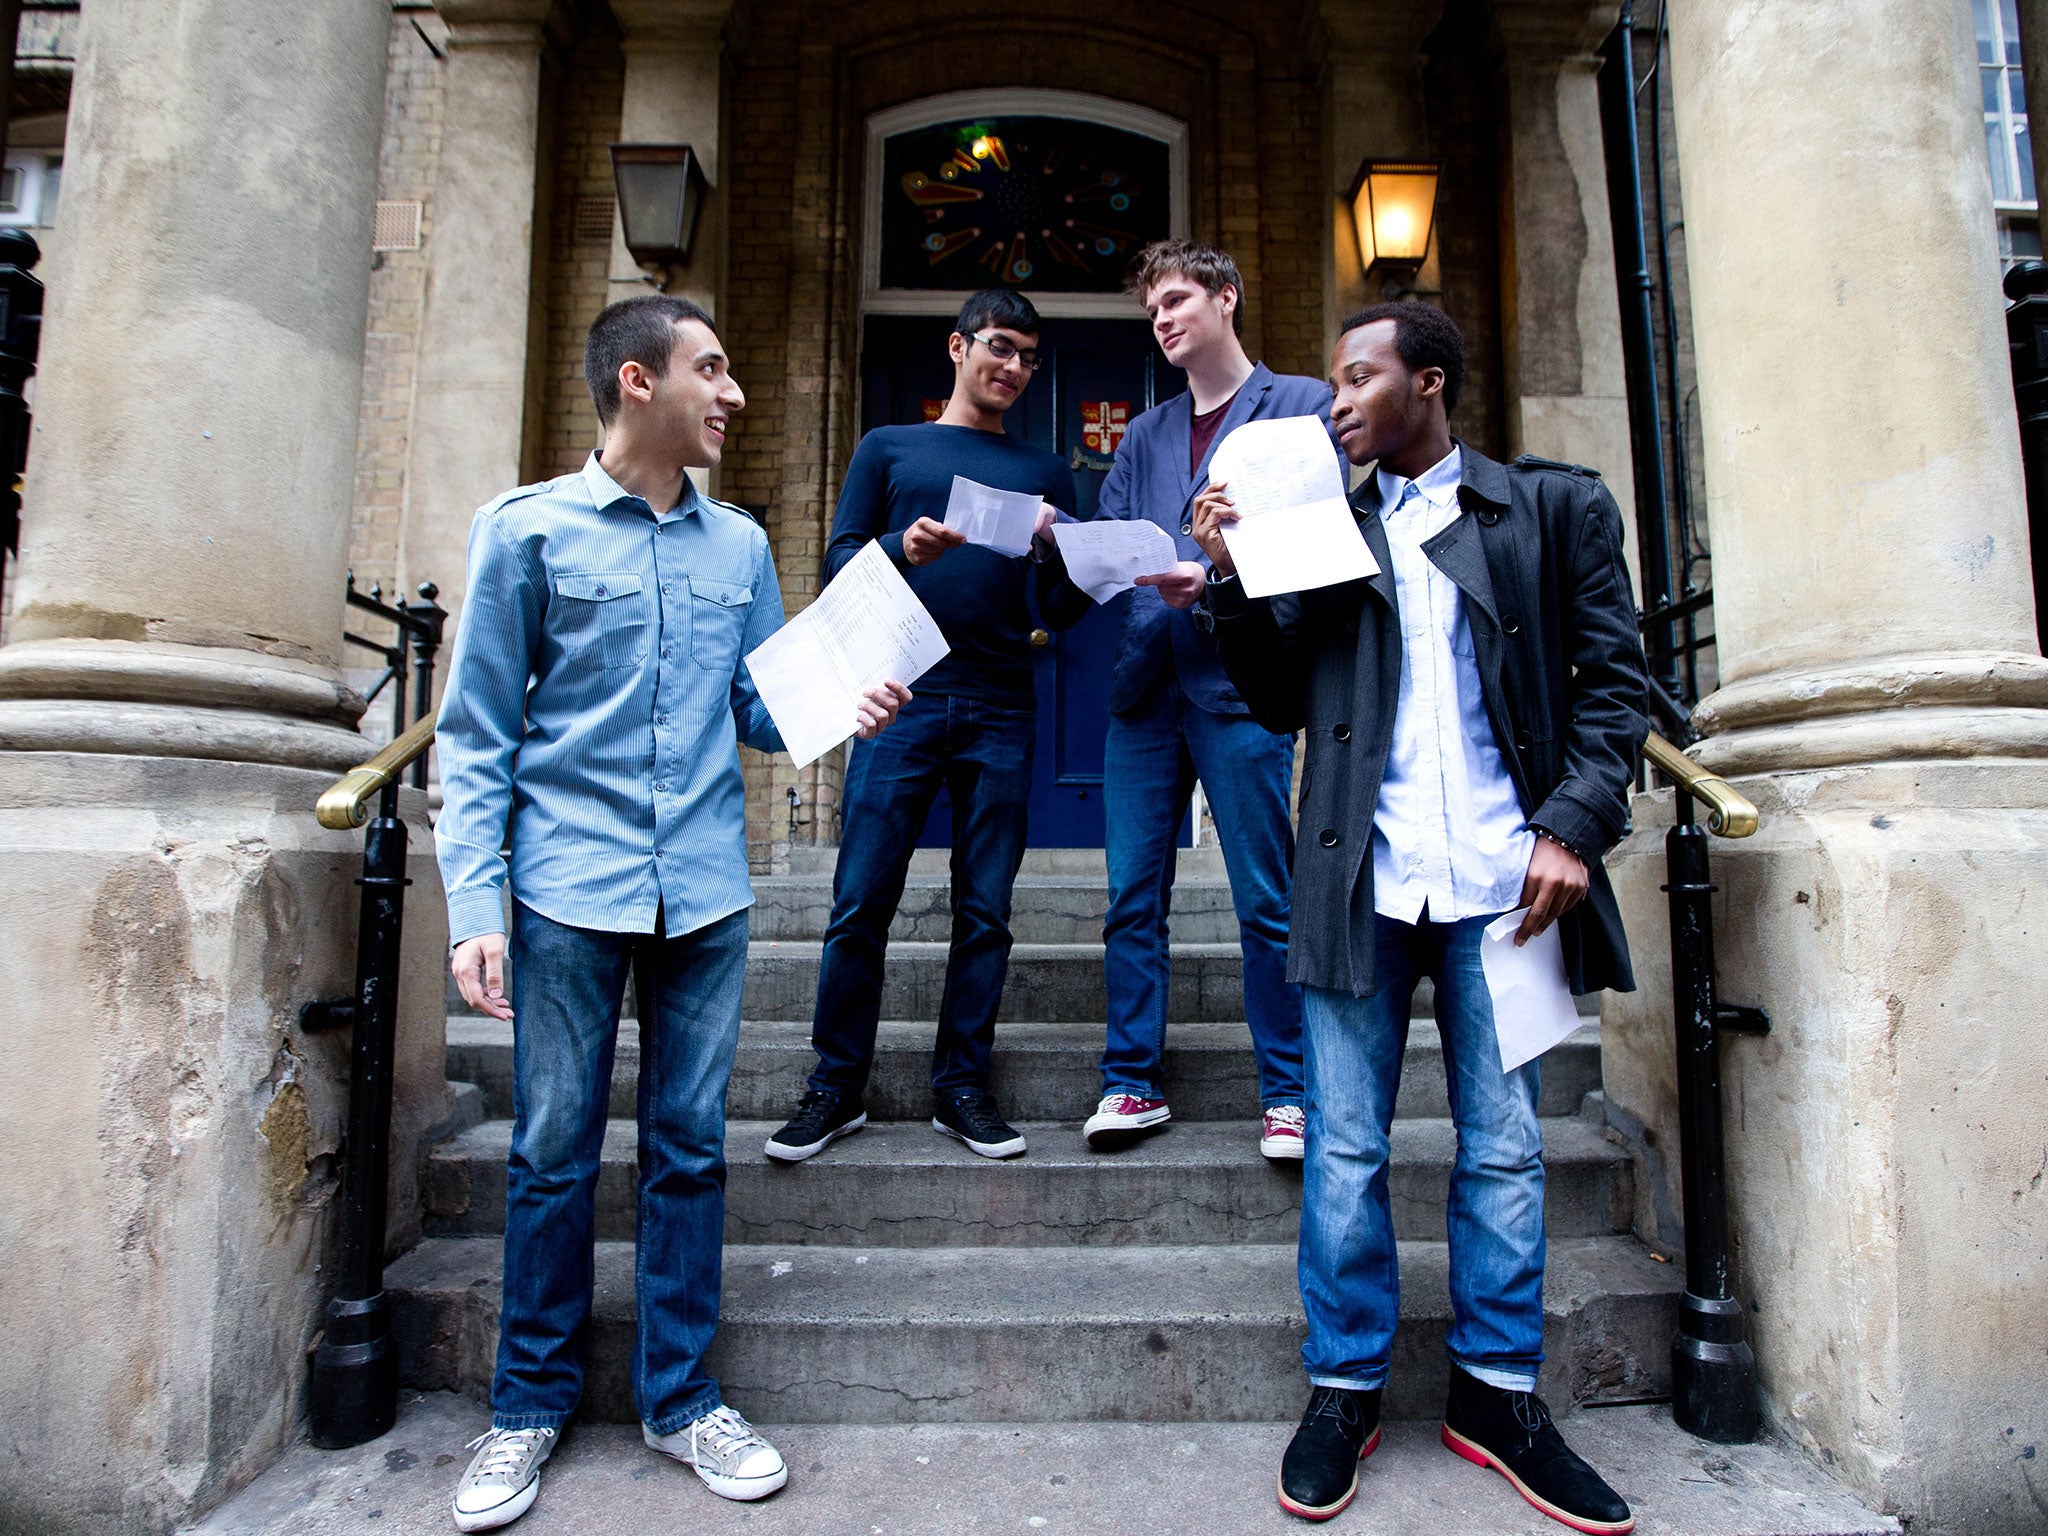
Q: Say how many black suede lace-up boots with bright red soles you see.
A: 2